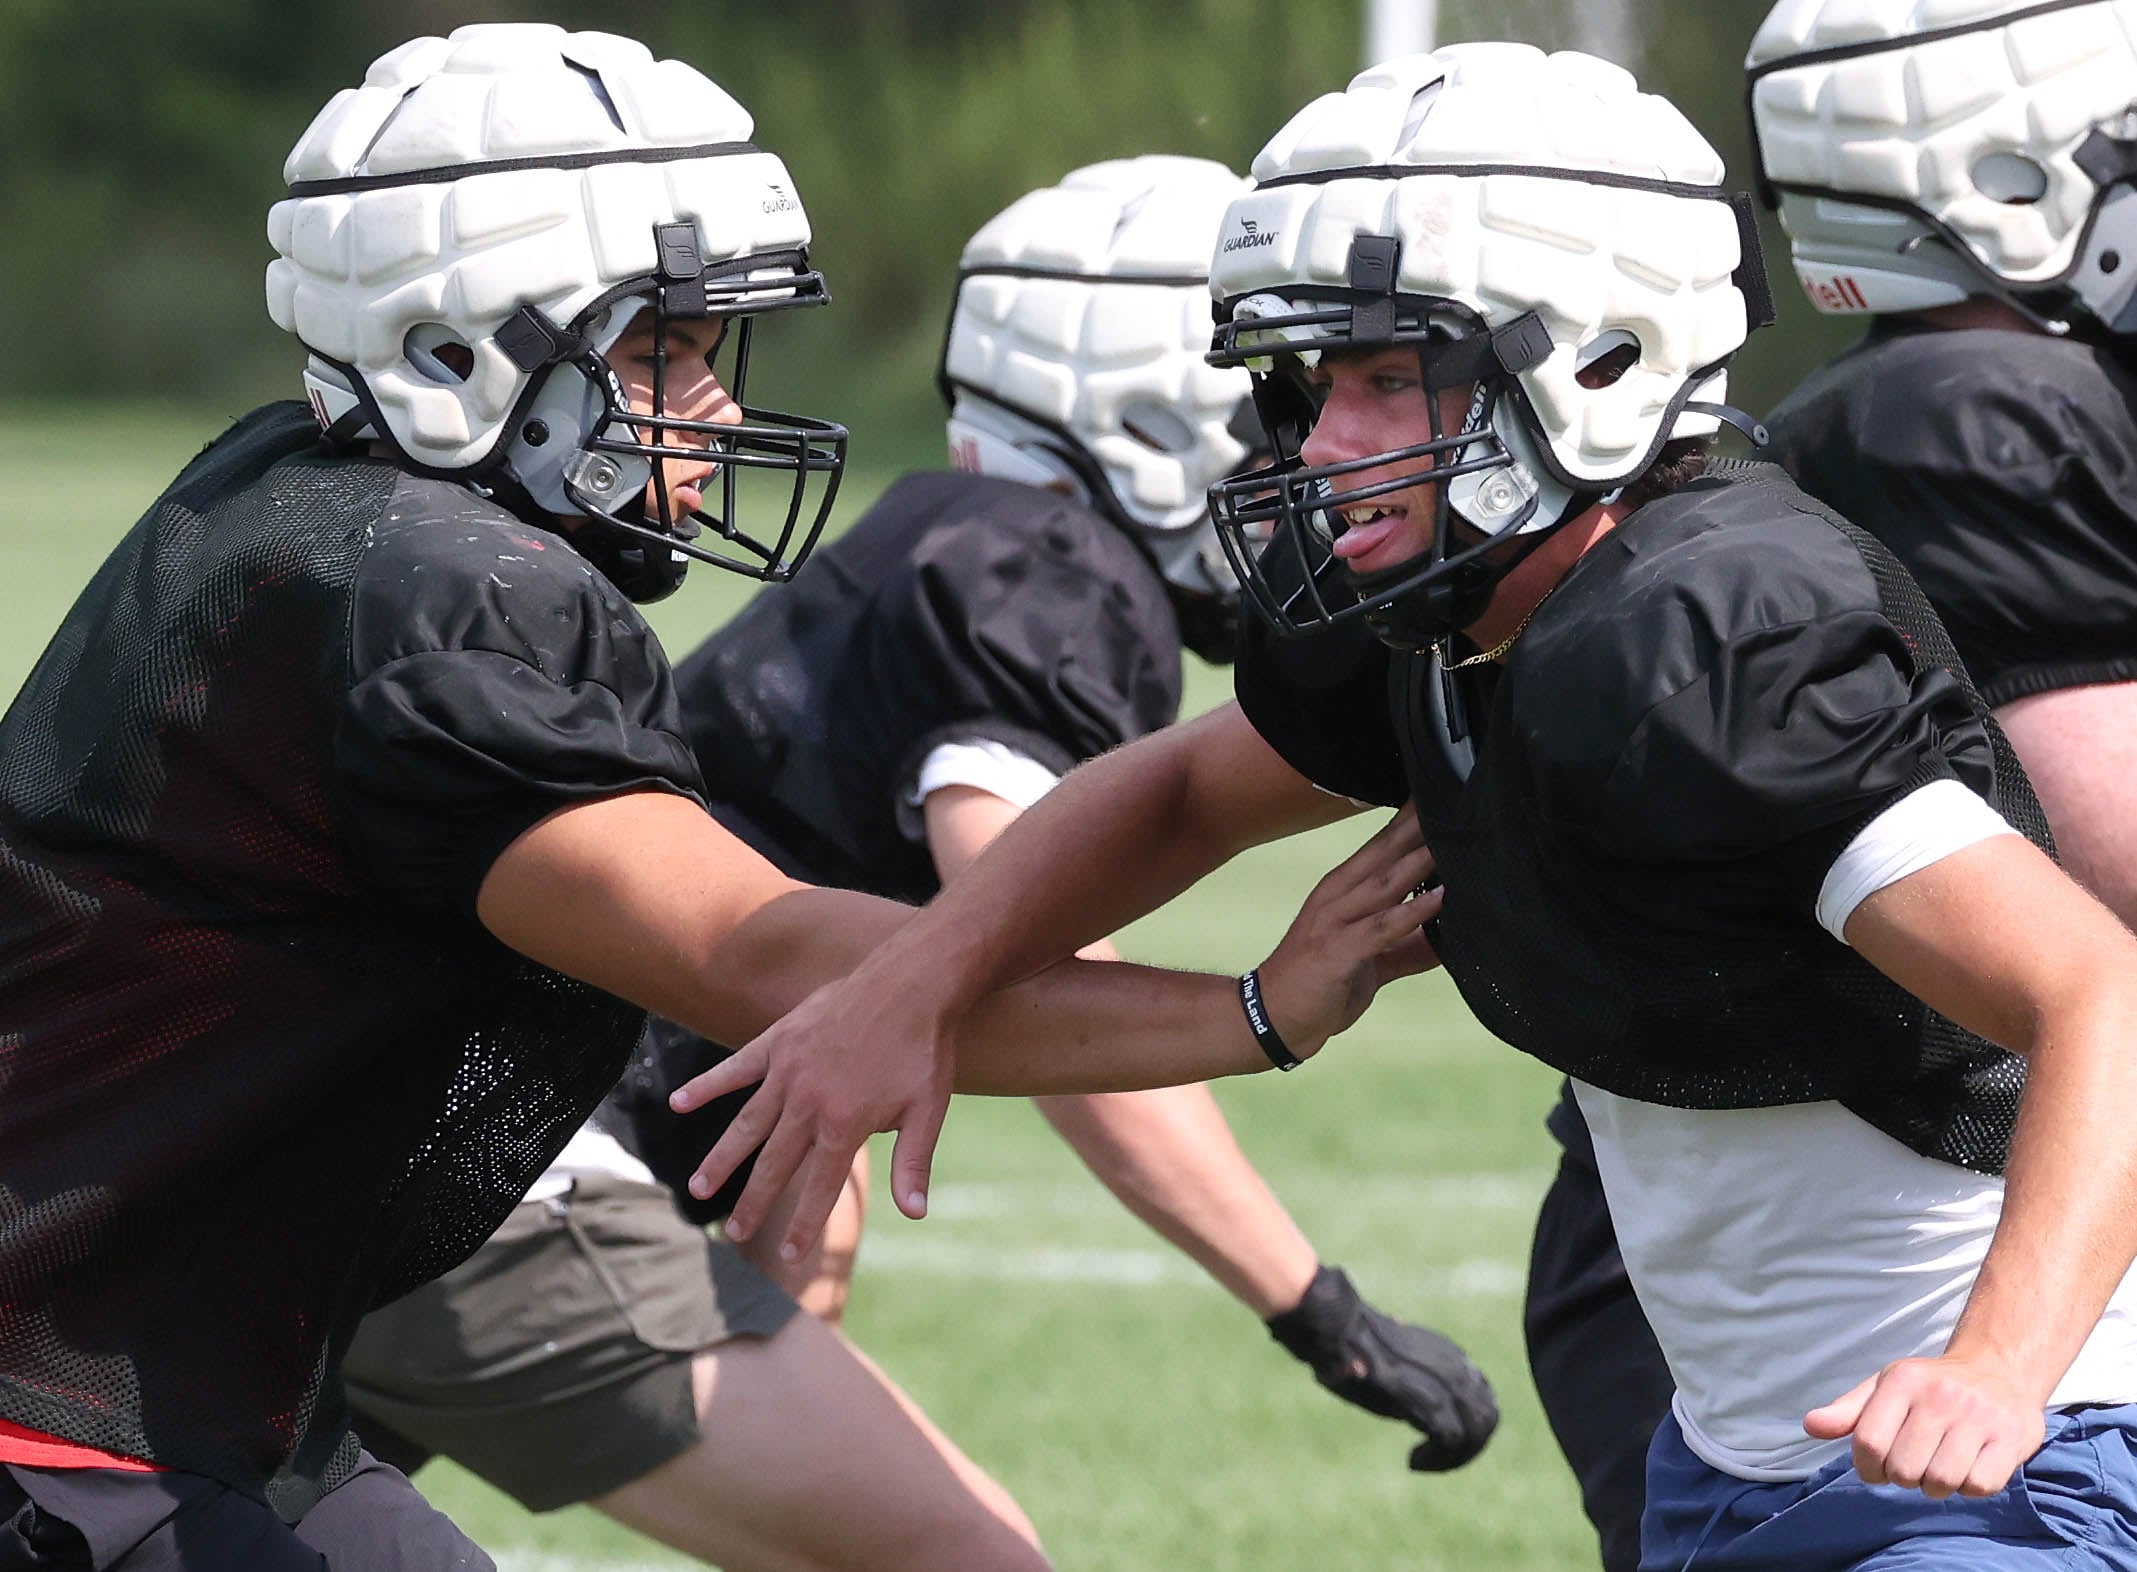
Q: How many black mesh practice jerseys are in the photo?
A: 4